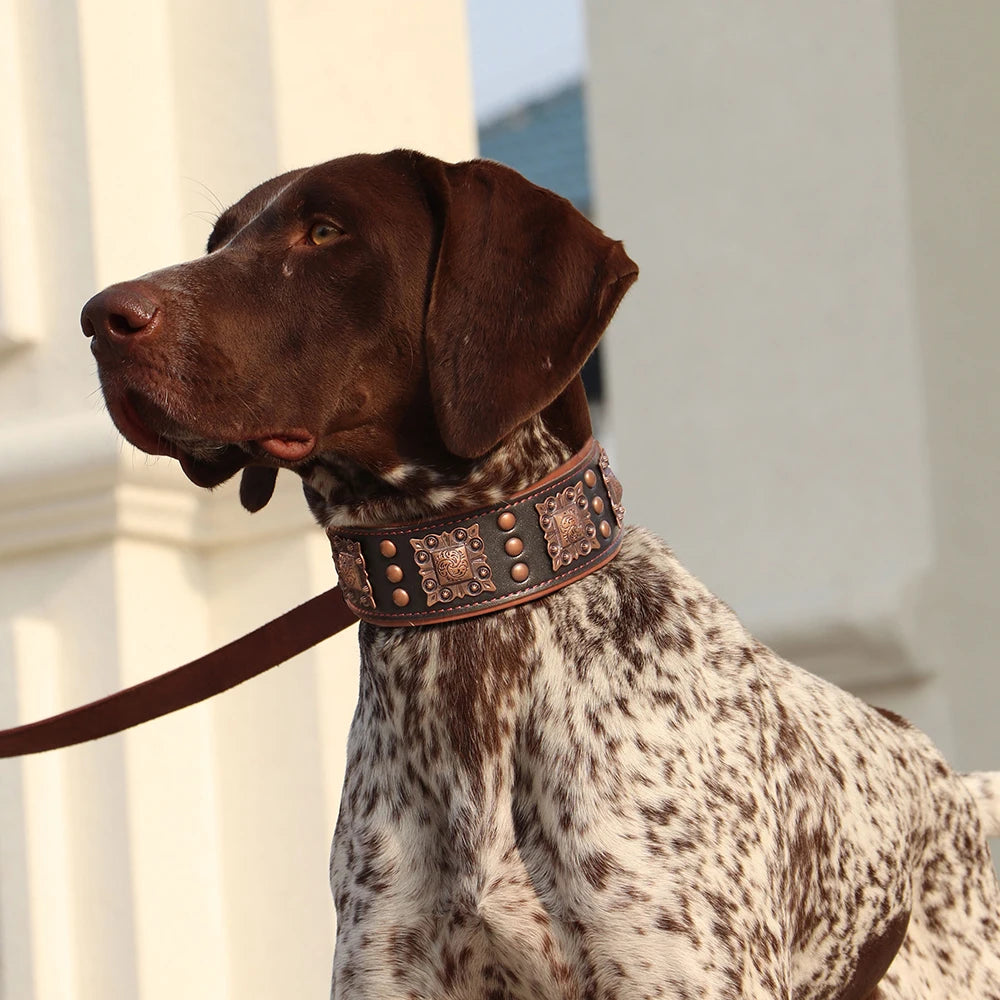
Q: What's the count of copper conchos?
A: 4